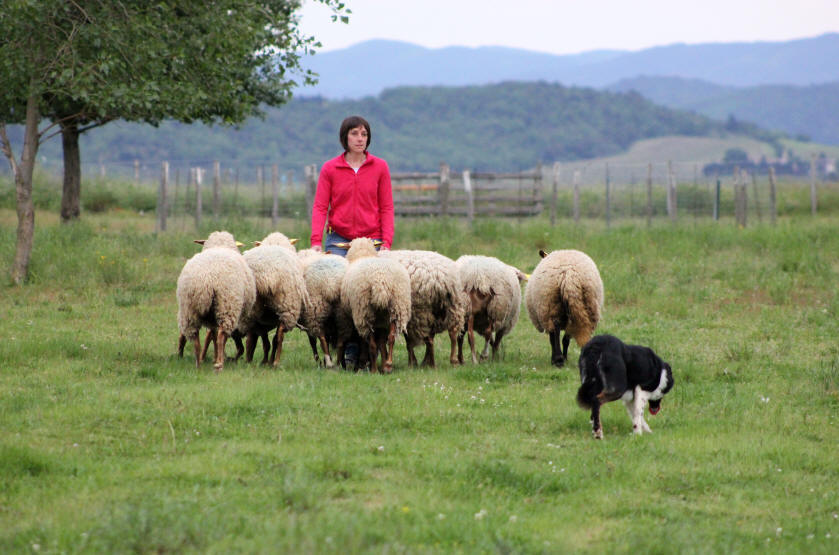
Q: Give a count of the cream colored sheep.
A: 7